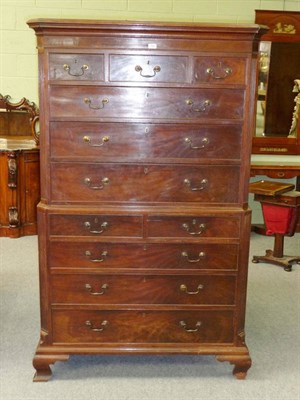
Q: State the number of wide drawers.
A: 6